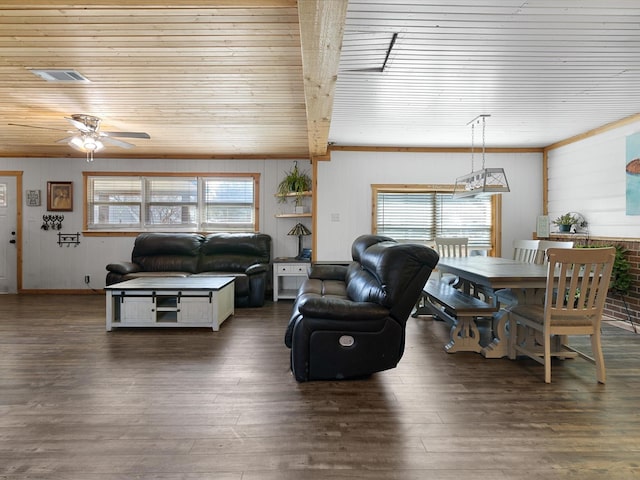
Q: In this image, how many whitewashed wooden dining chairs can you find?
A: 4